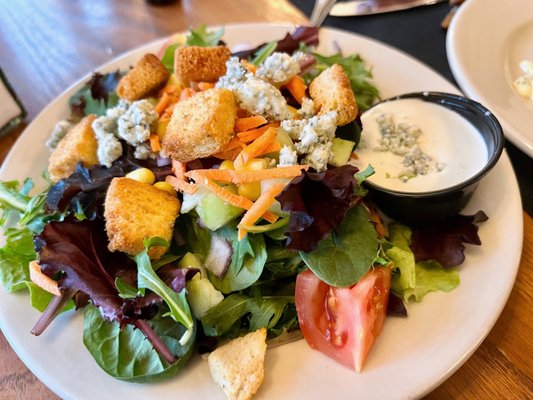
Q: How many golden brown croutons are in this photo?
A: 7